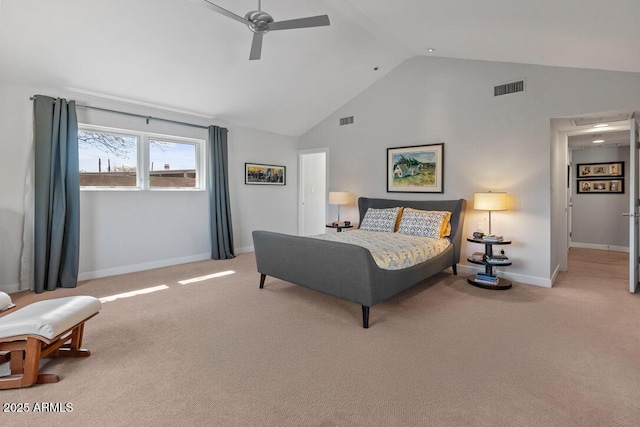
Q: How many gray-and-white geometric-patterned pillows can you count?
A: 2